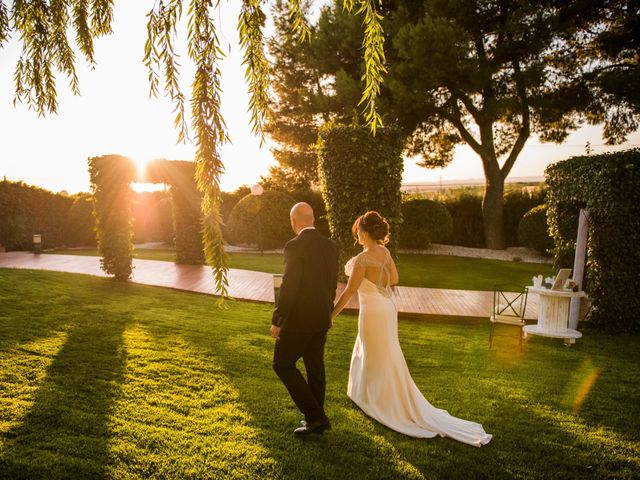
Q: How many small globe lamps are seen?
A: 1